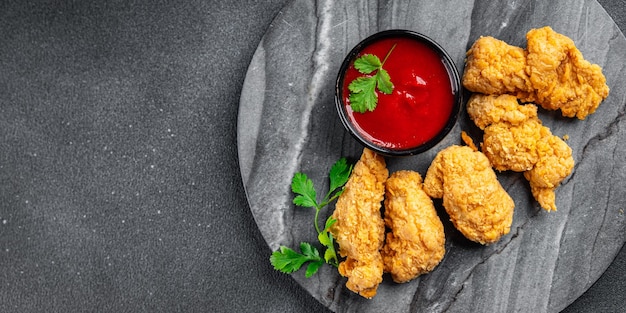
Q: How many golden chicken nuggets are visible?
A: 5